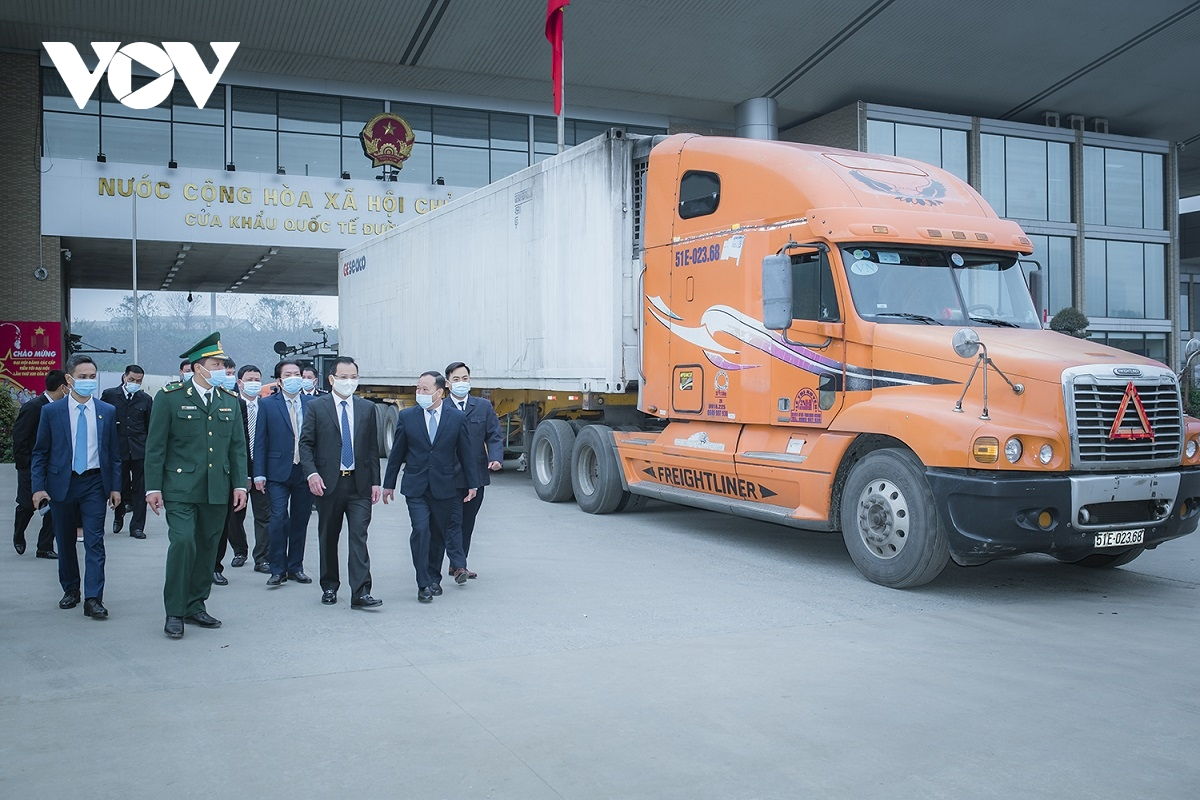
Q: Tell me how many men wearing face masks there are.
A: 12